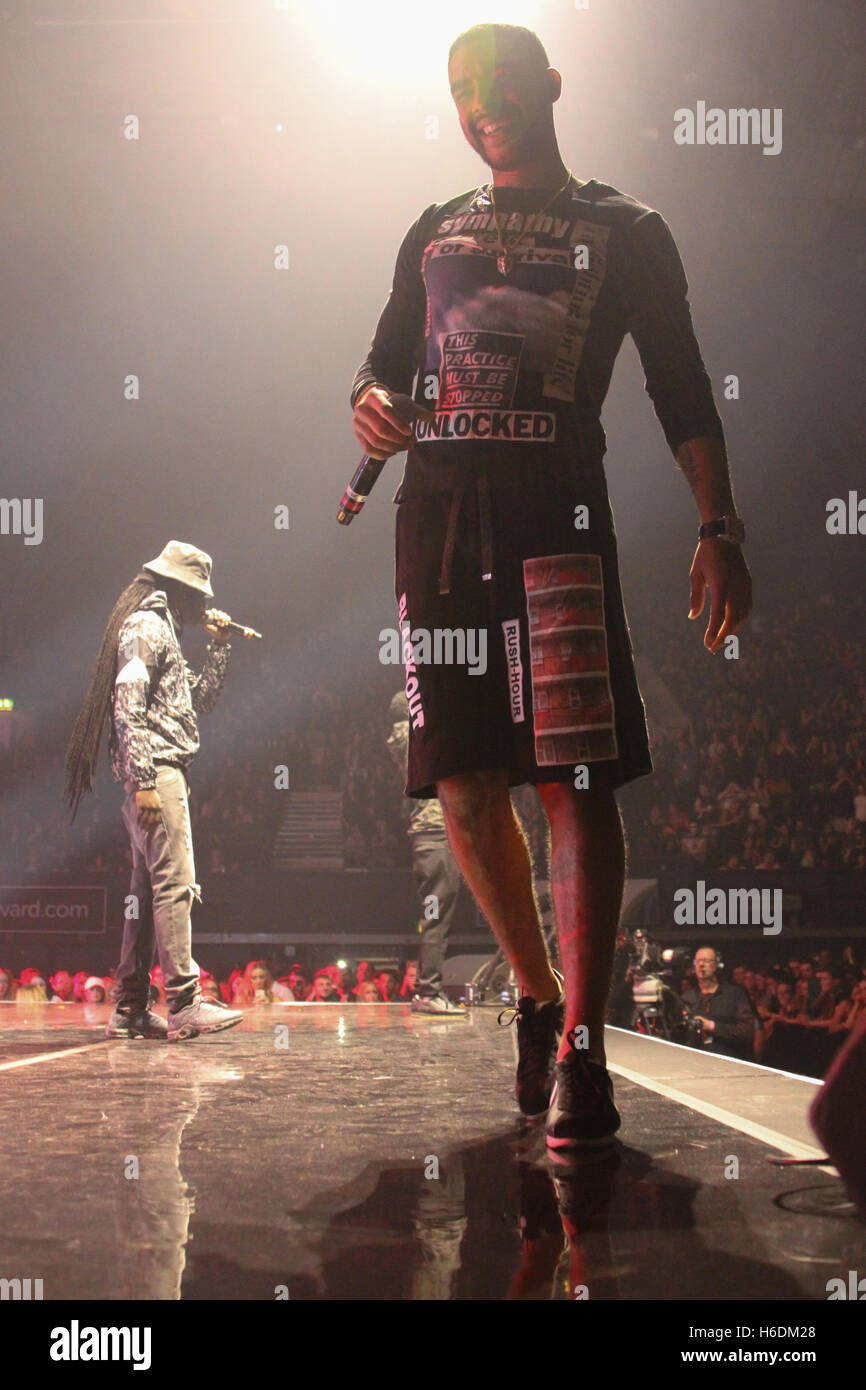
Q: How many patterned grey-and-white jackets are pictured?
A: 1